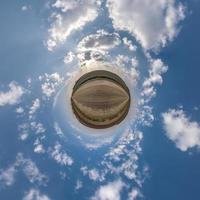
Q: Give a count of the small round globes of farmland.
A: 1